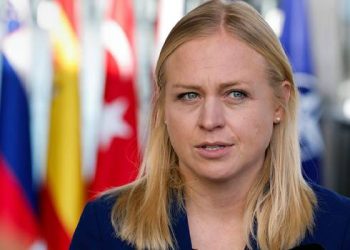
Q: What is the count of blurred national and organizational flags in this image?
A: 4